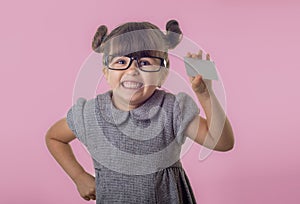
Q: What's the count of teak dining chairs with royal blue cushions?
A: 0